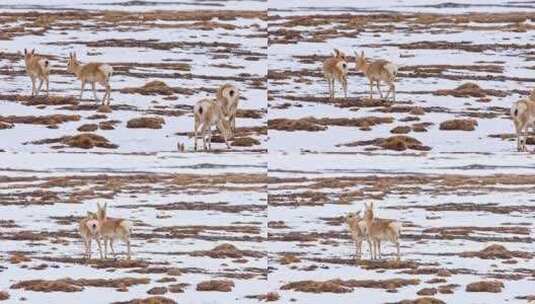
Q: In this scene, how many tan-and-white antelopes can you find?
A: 11